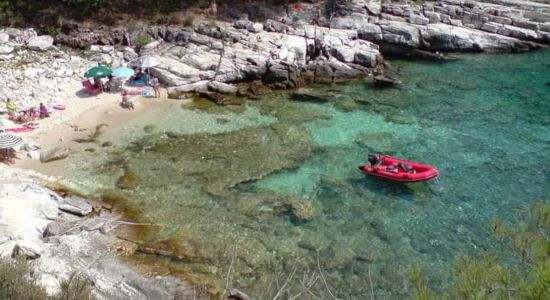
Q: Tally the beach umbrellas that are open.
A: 4